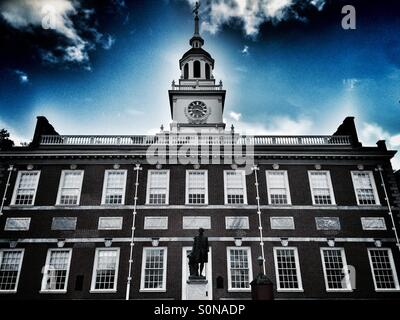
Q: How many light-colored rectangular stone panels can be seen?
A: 9